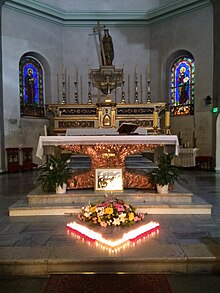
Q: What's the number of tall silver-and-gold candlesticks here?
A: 6